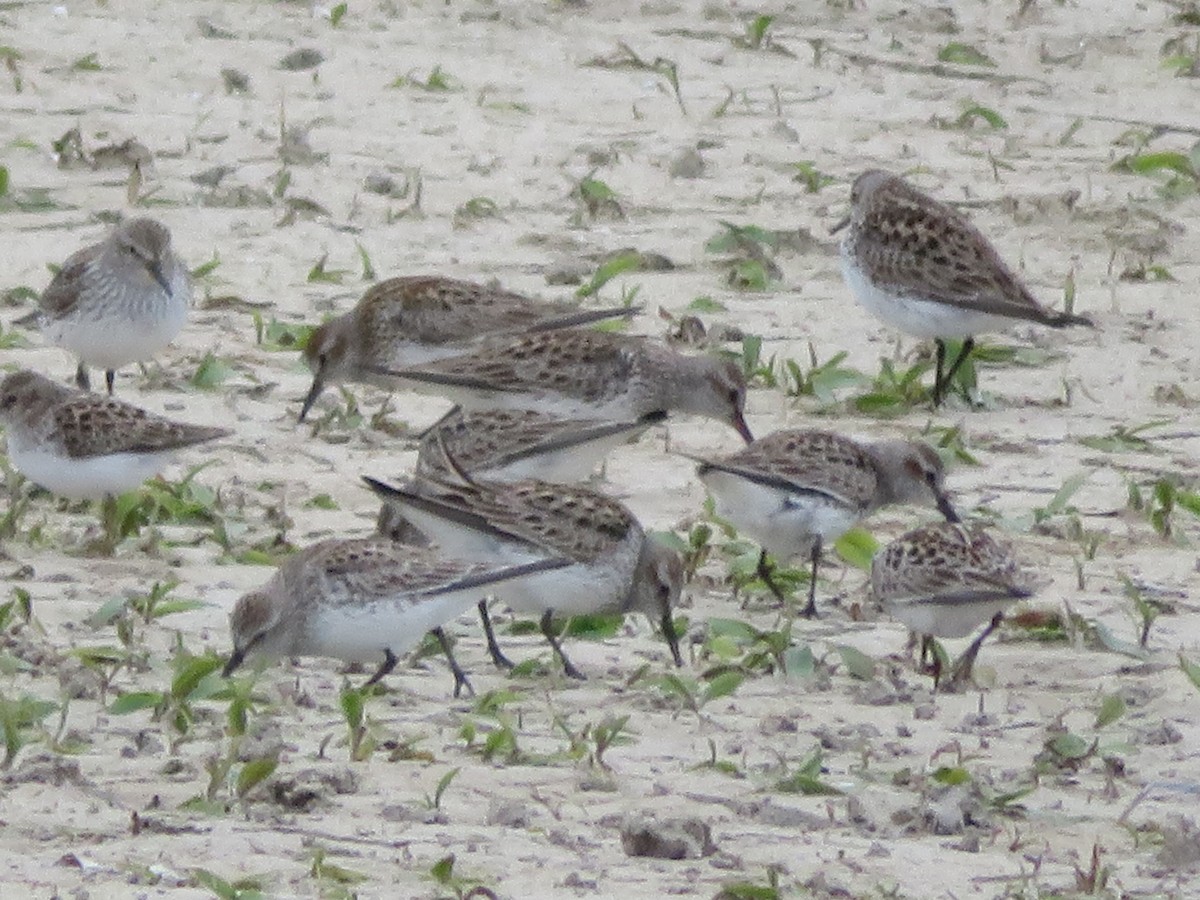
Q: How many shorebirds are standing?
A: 10